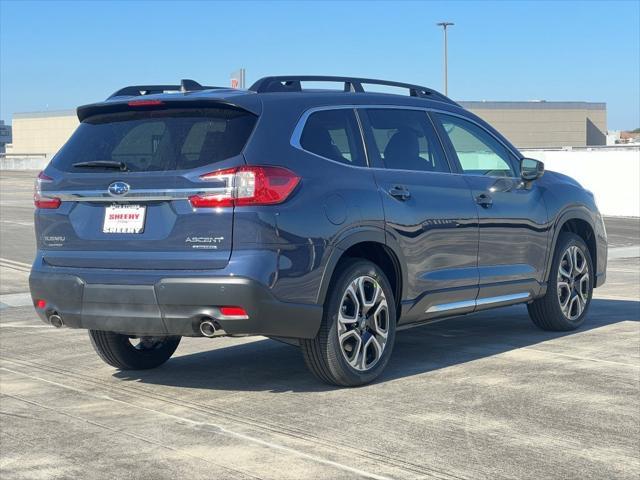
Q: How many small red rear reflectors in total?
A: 2